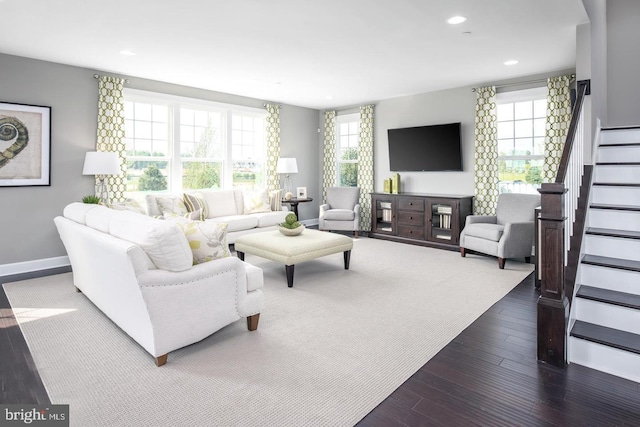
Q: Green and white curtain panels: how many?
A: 6